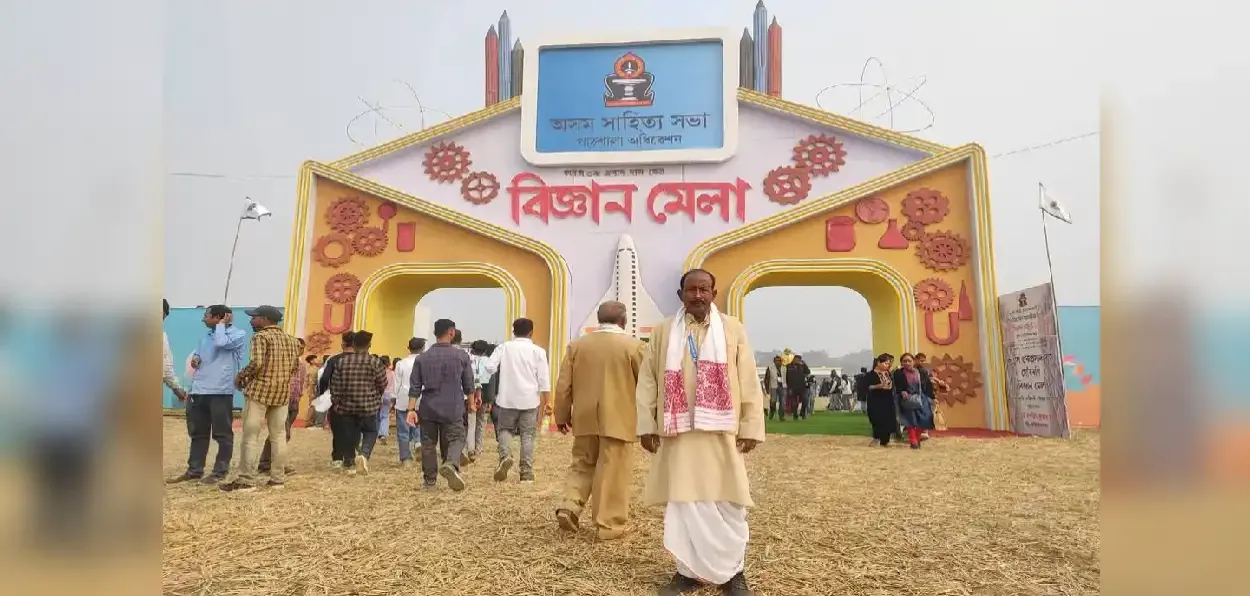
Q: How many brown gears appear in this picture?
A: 14